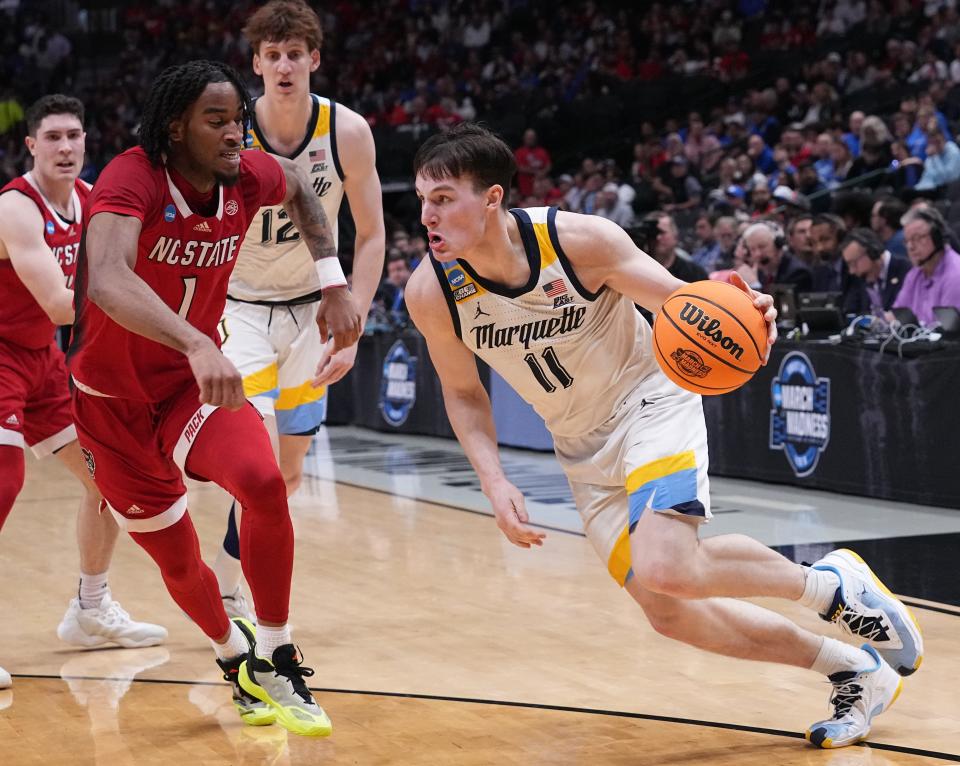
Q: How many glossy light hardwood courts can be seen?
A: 1